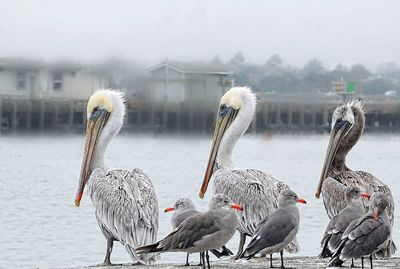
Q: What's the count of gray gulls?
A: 5